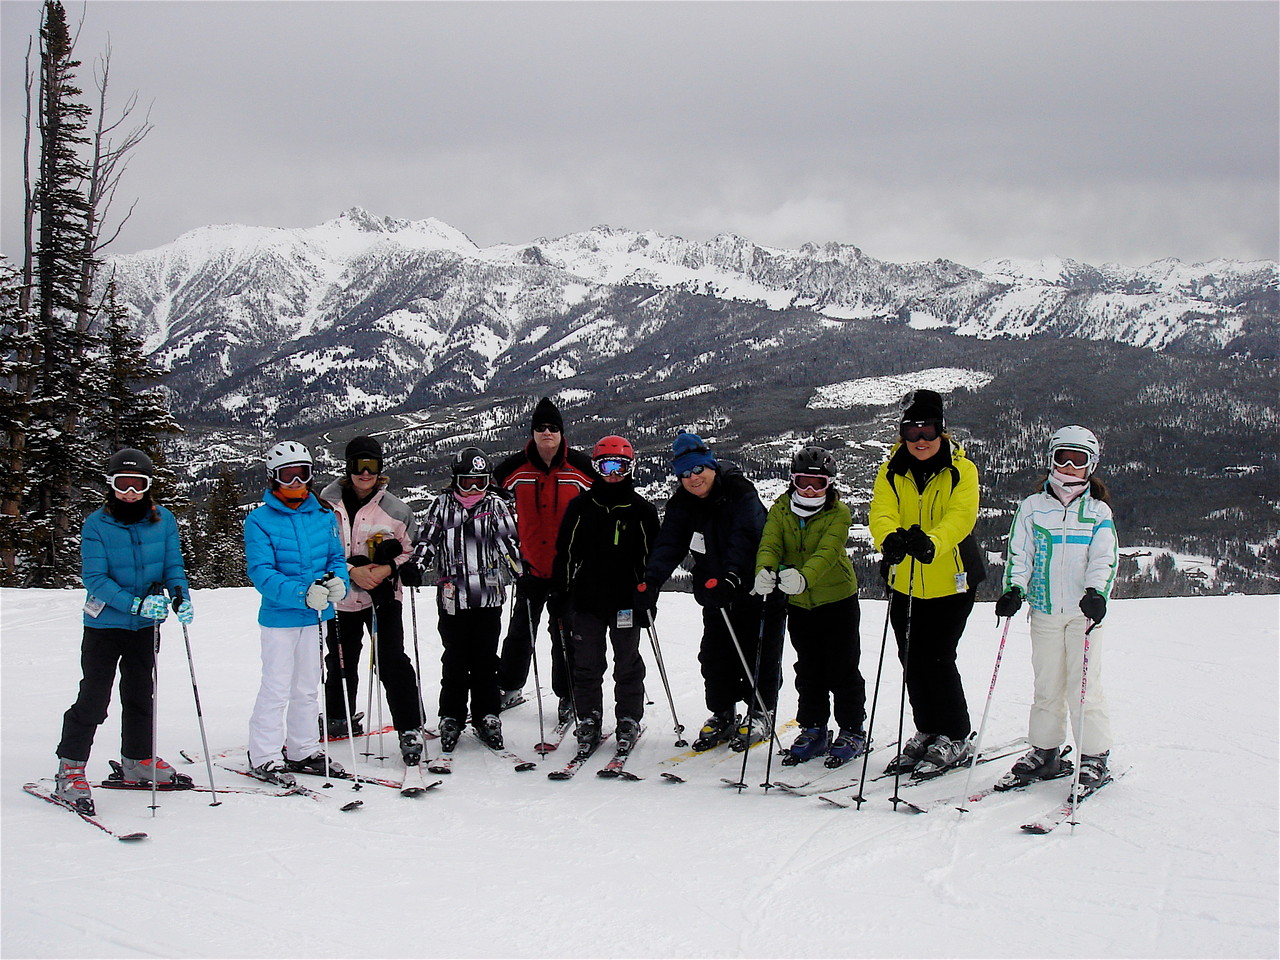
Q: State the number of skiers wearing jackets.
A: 10